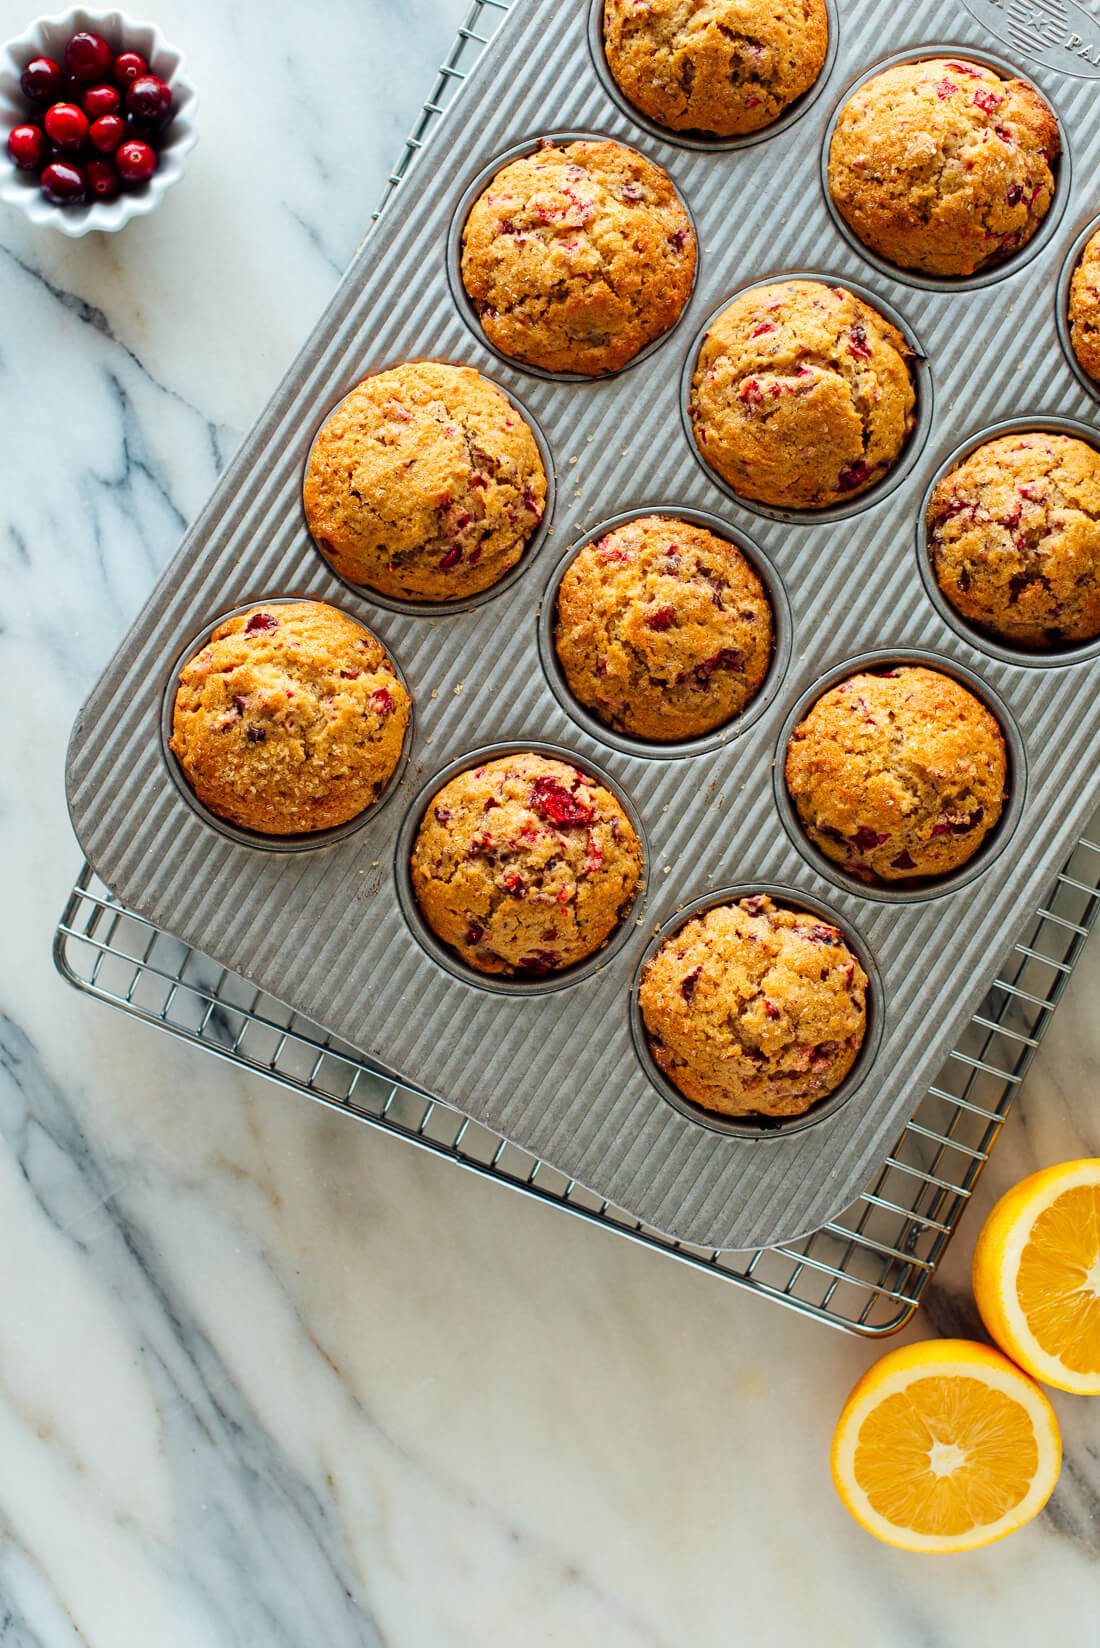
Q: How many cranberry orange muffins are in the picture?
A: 12